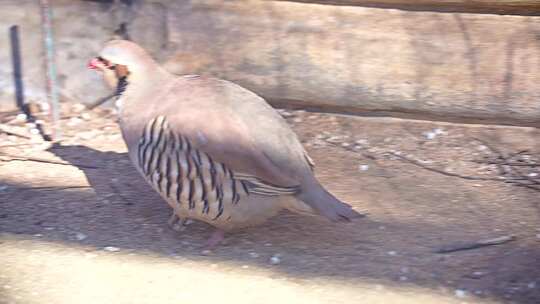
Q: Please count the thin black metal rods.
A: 1